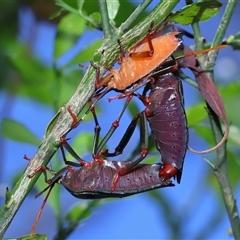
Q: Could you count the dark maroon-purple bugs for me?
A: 2